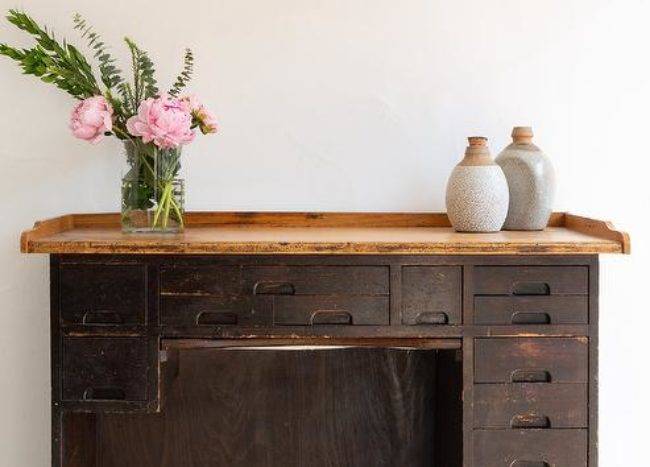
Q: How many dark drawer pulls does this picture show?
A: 11